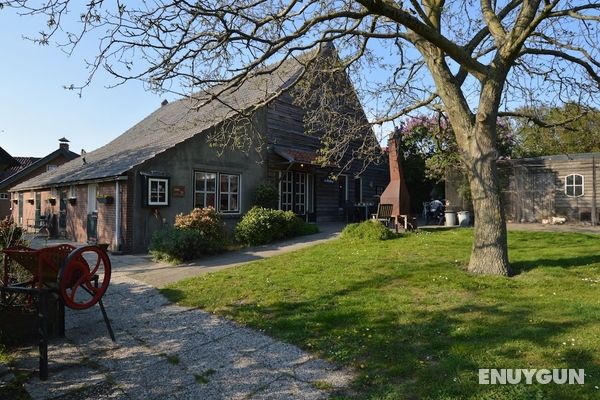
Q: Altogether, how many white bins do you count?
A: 2